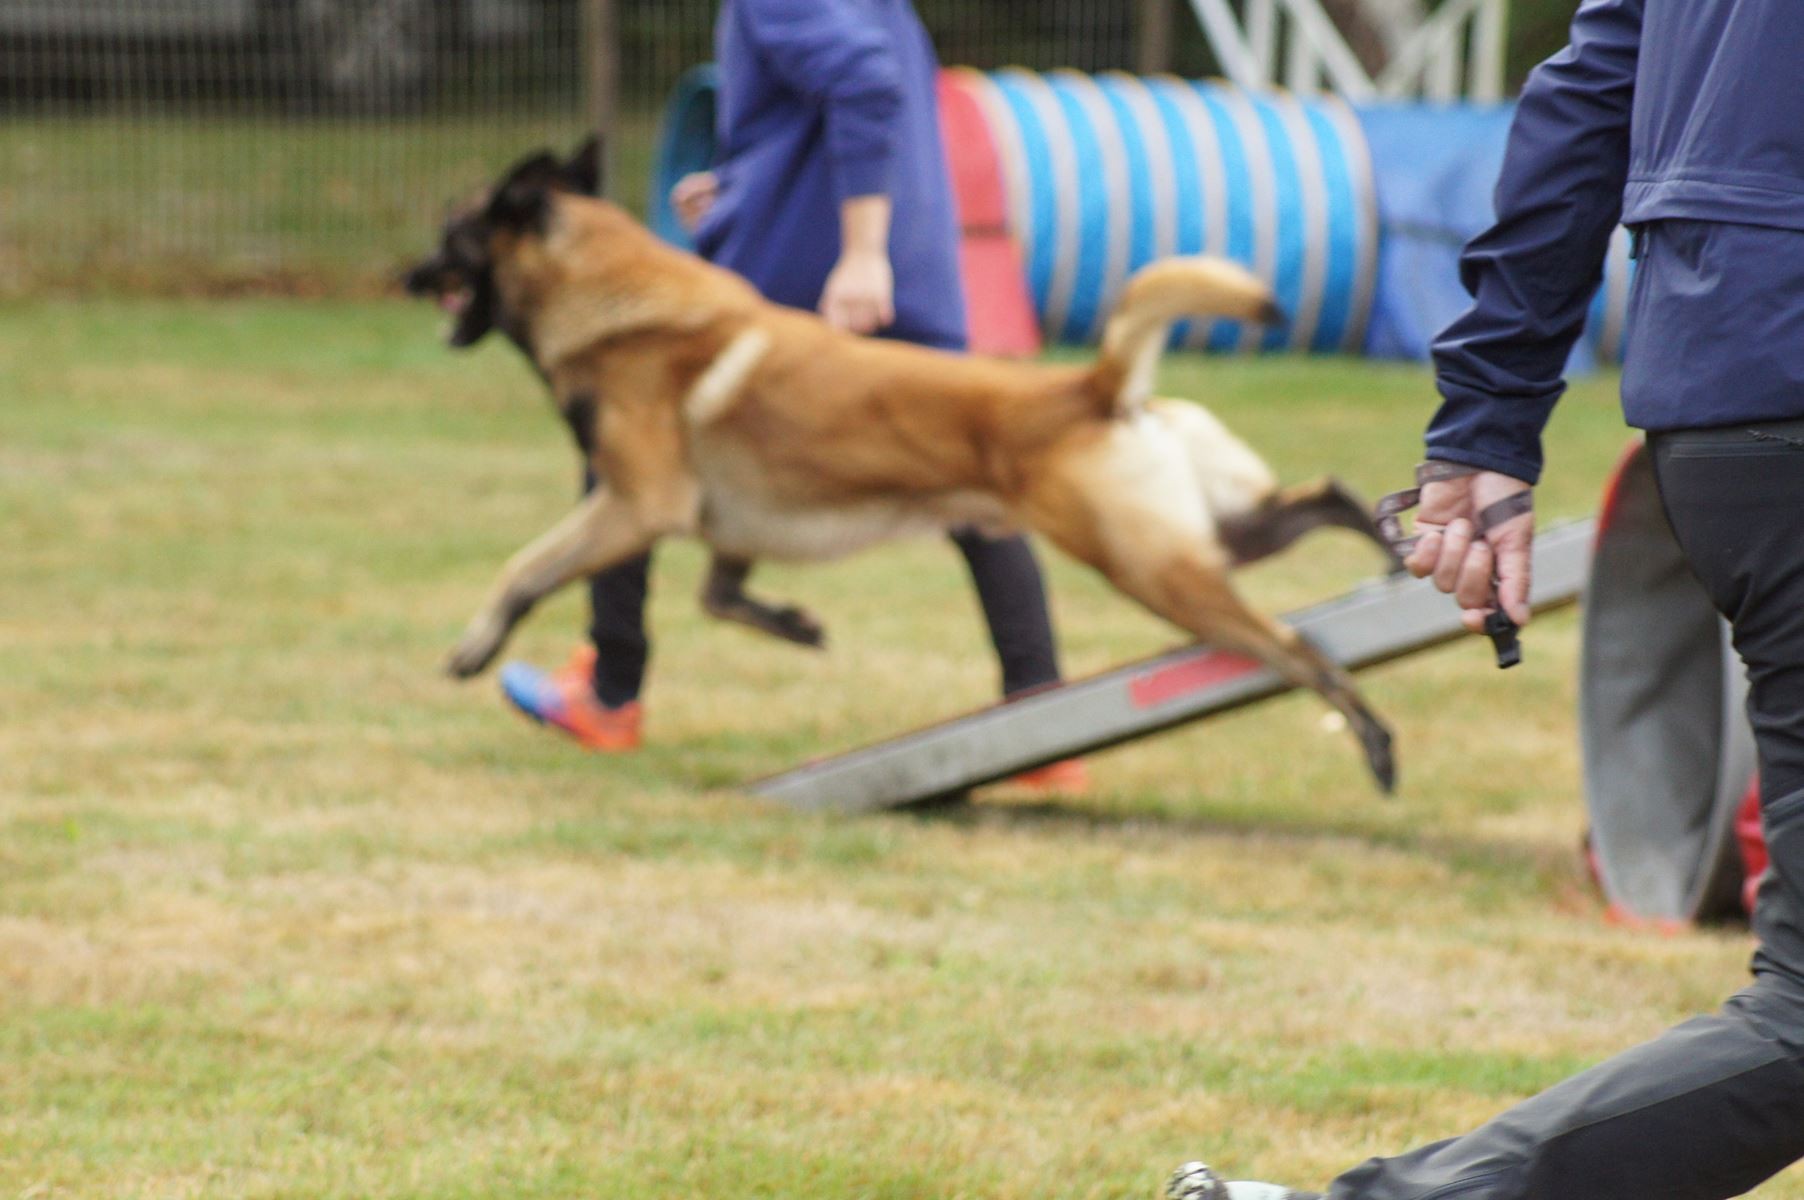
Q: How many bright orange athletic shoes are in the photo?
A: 2